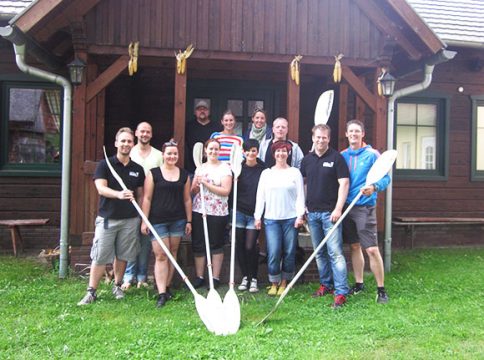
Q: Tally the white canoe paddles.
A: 5